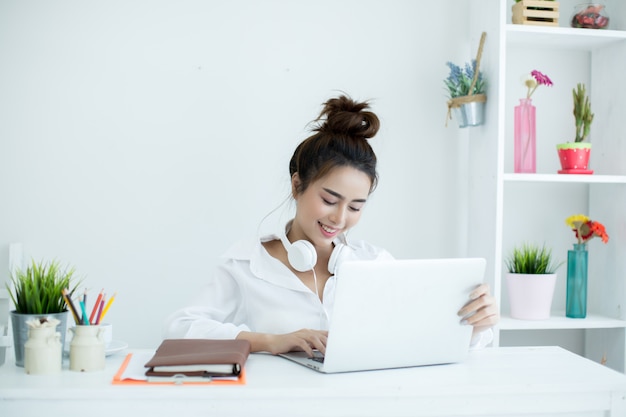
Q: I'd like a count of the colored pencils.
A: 7